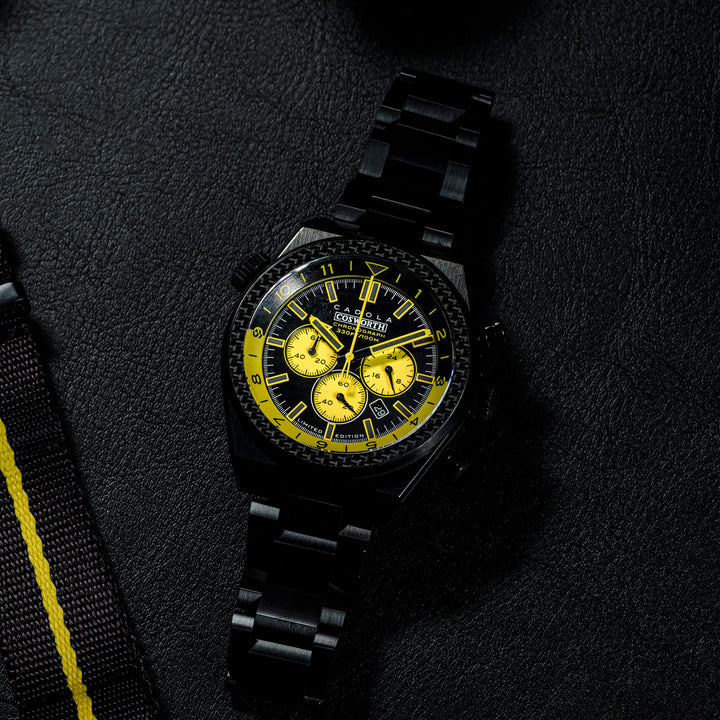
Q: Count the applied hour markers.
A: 12